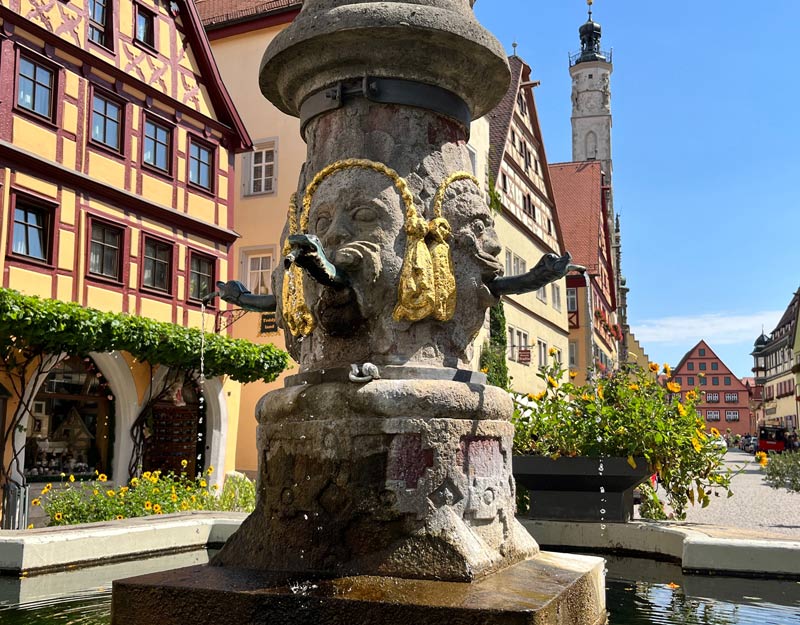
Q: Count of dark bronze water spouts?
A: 3